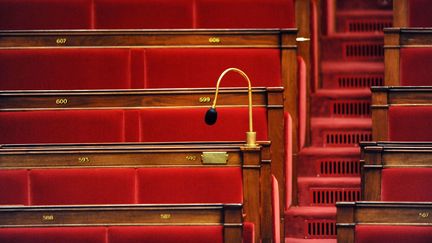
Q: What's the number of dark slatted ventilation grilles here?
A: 8